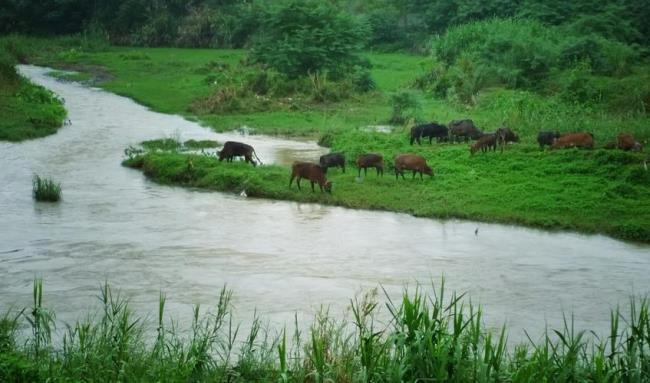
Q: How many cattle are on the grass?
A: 12